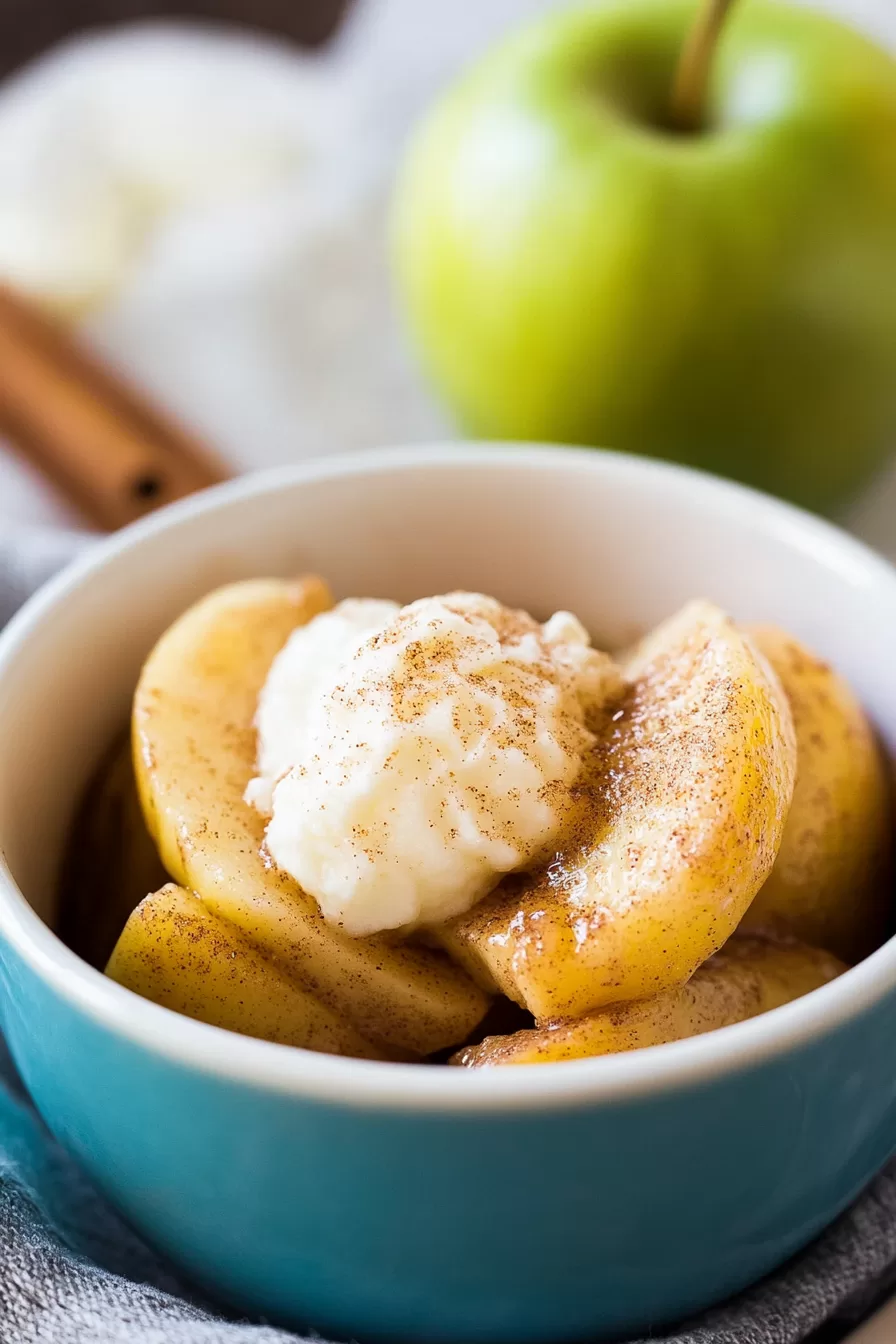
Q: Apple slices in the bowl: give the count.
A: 5